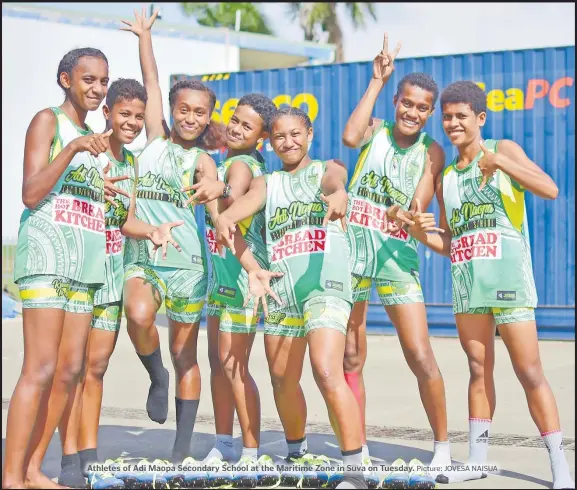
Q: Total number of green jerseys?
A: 7